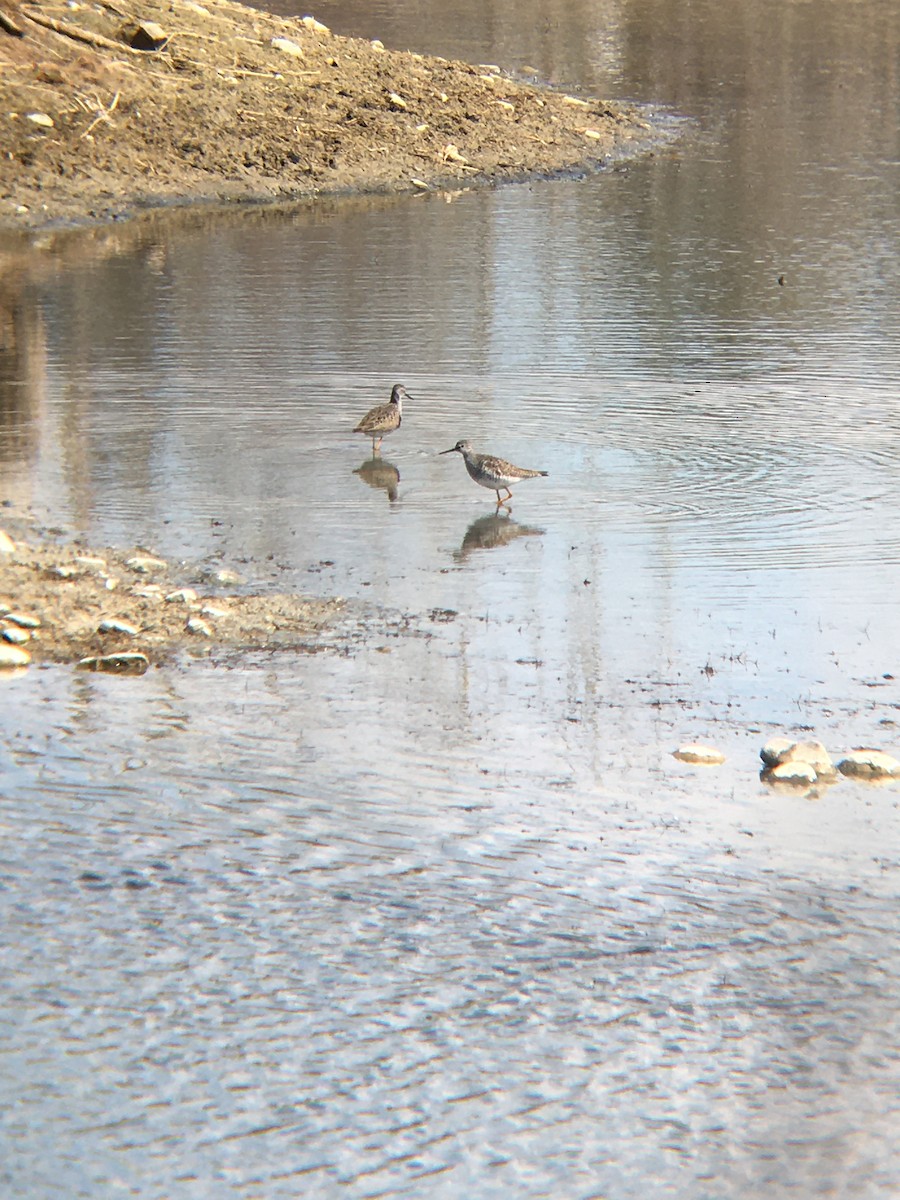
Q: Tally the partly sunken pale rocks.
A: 5